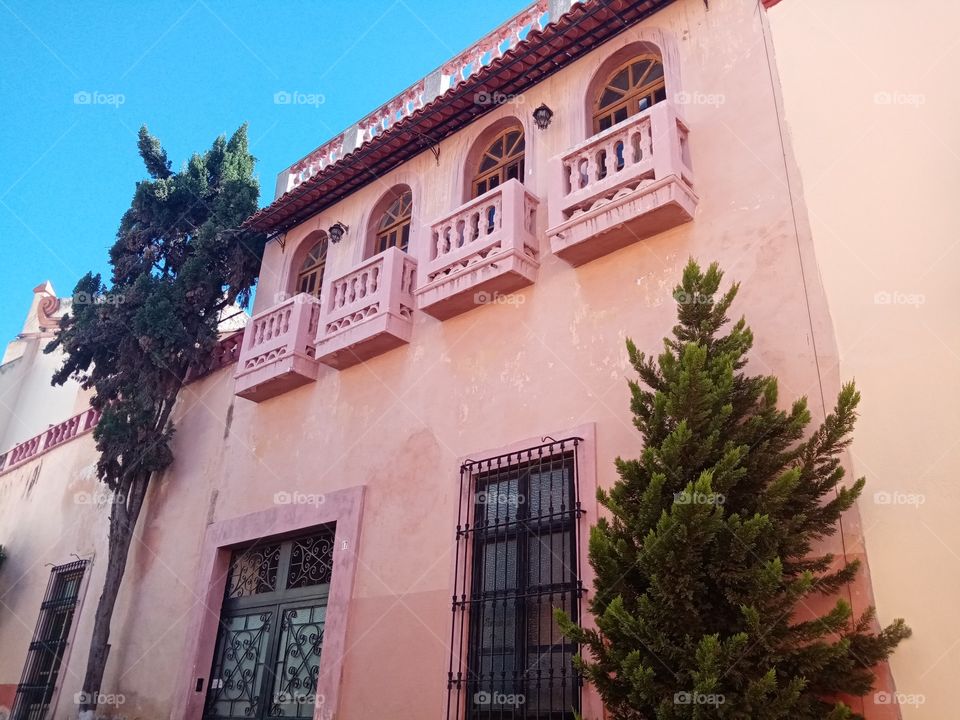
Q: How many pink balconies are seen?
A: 4